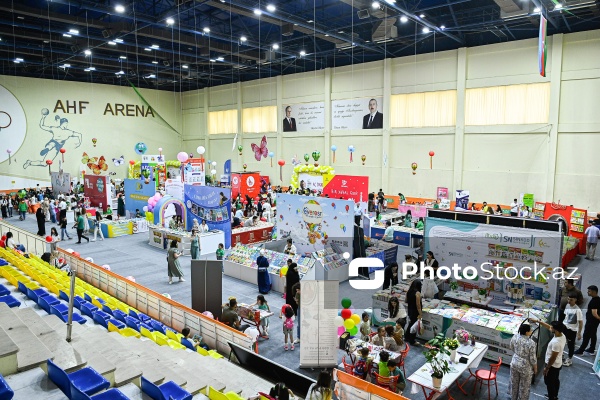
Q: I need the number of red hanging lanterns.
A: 5